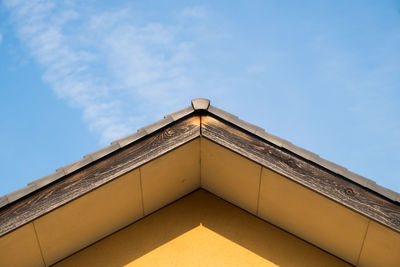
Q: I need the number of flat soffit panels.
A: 6